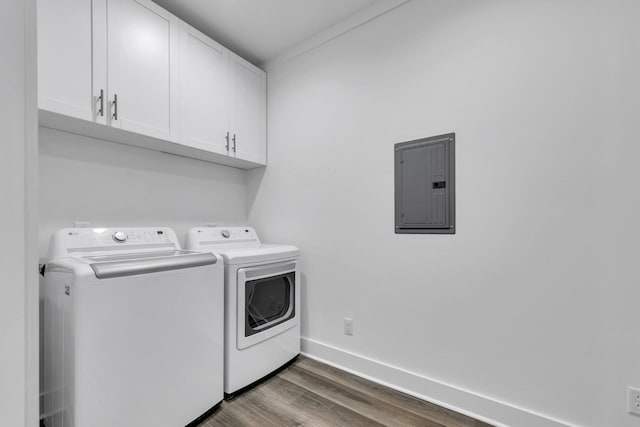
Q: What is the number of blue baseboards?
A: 0